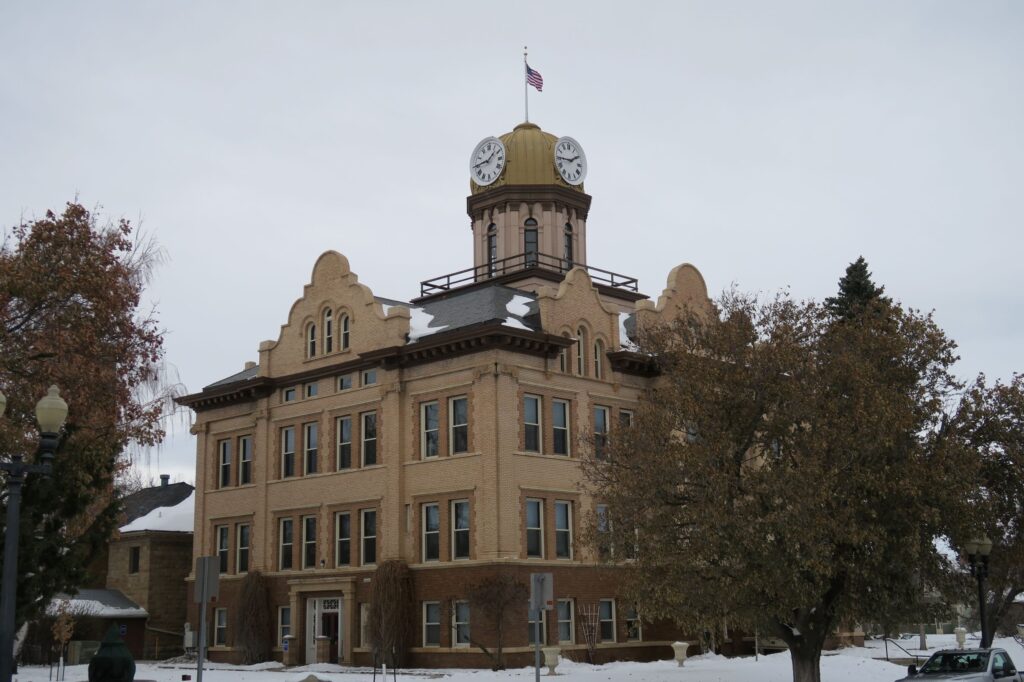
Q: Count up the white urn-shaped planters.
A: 3